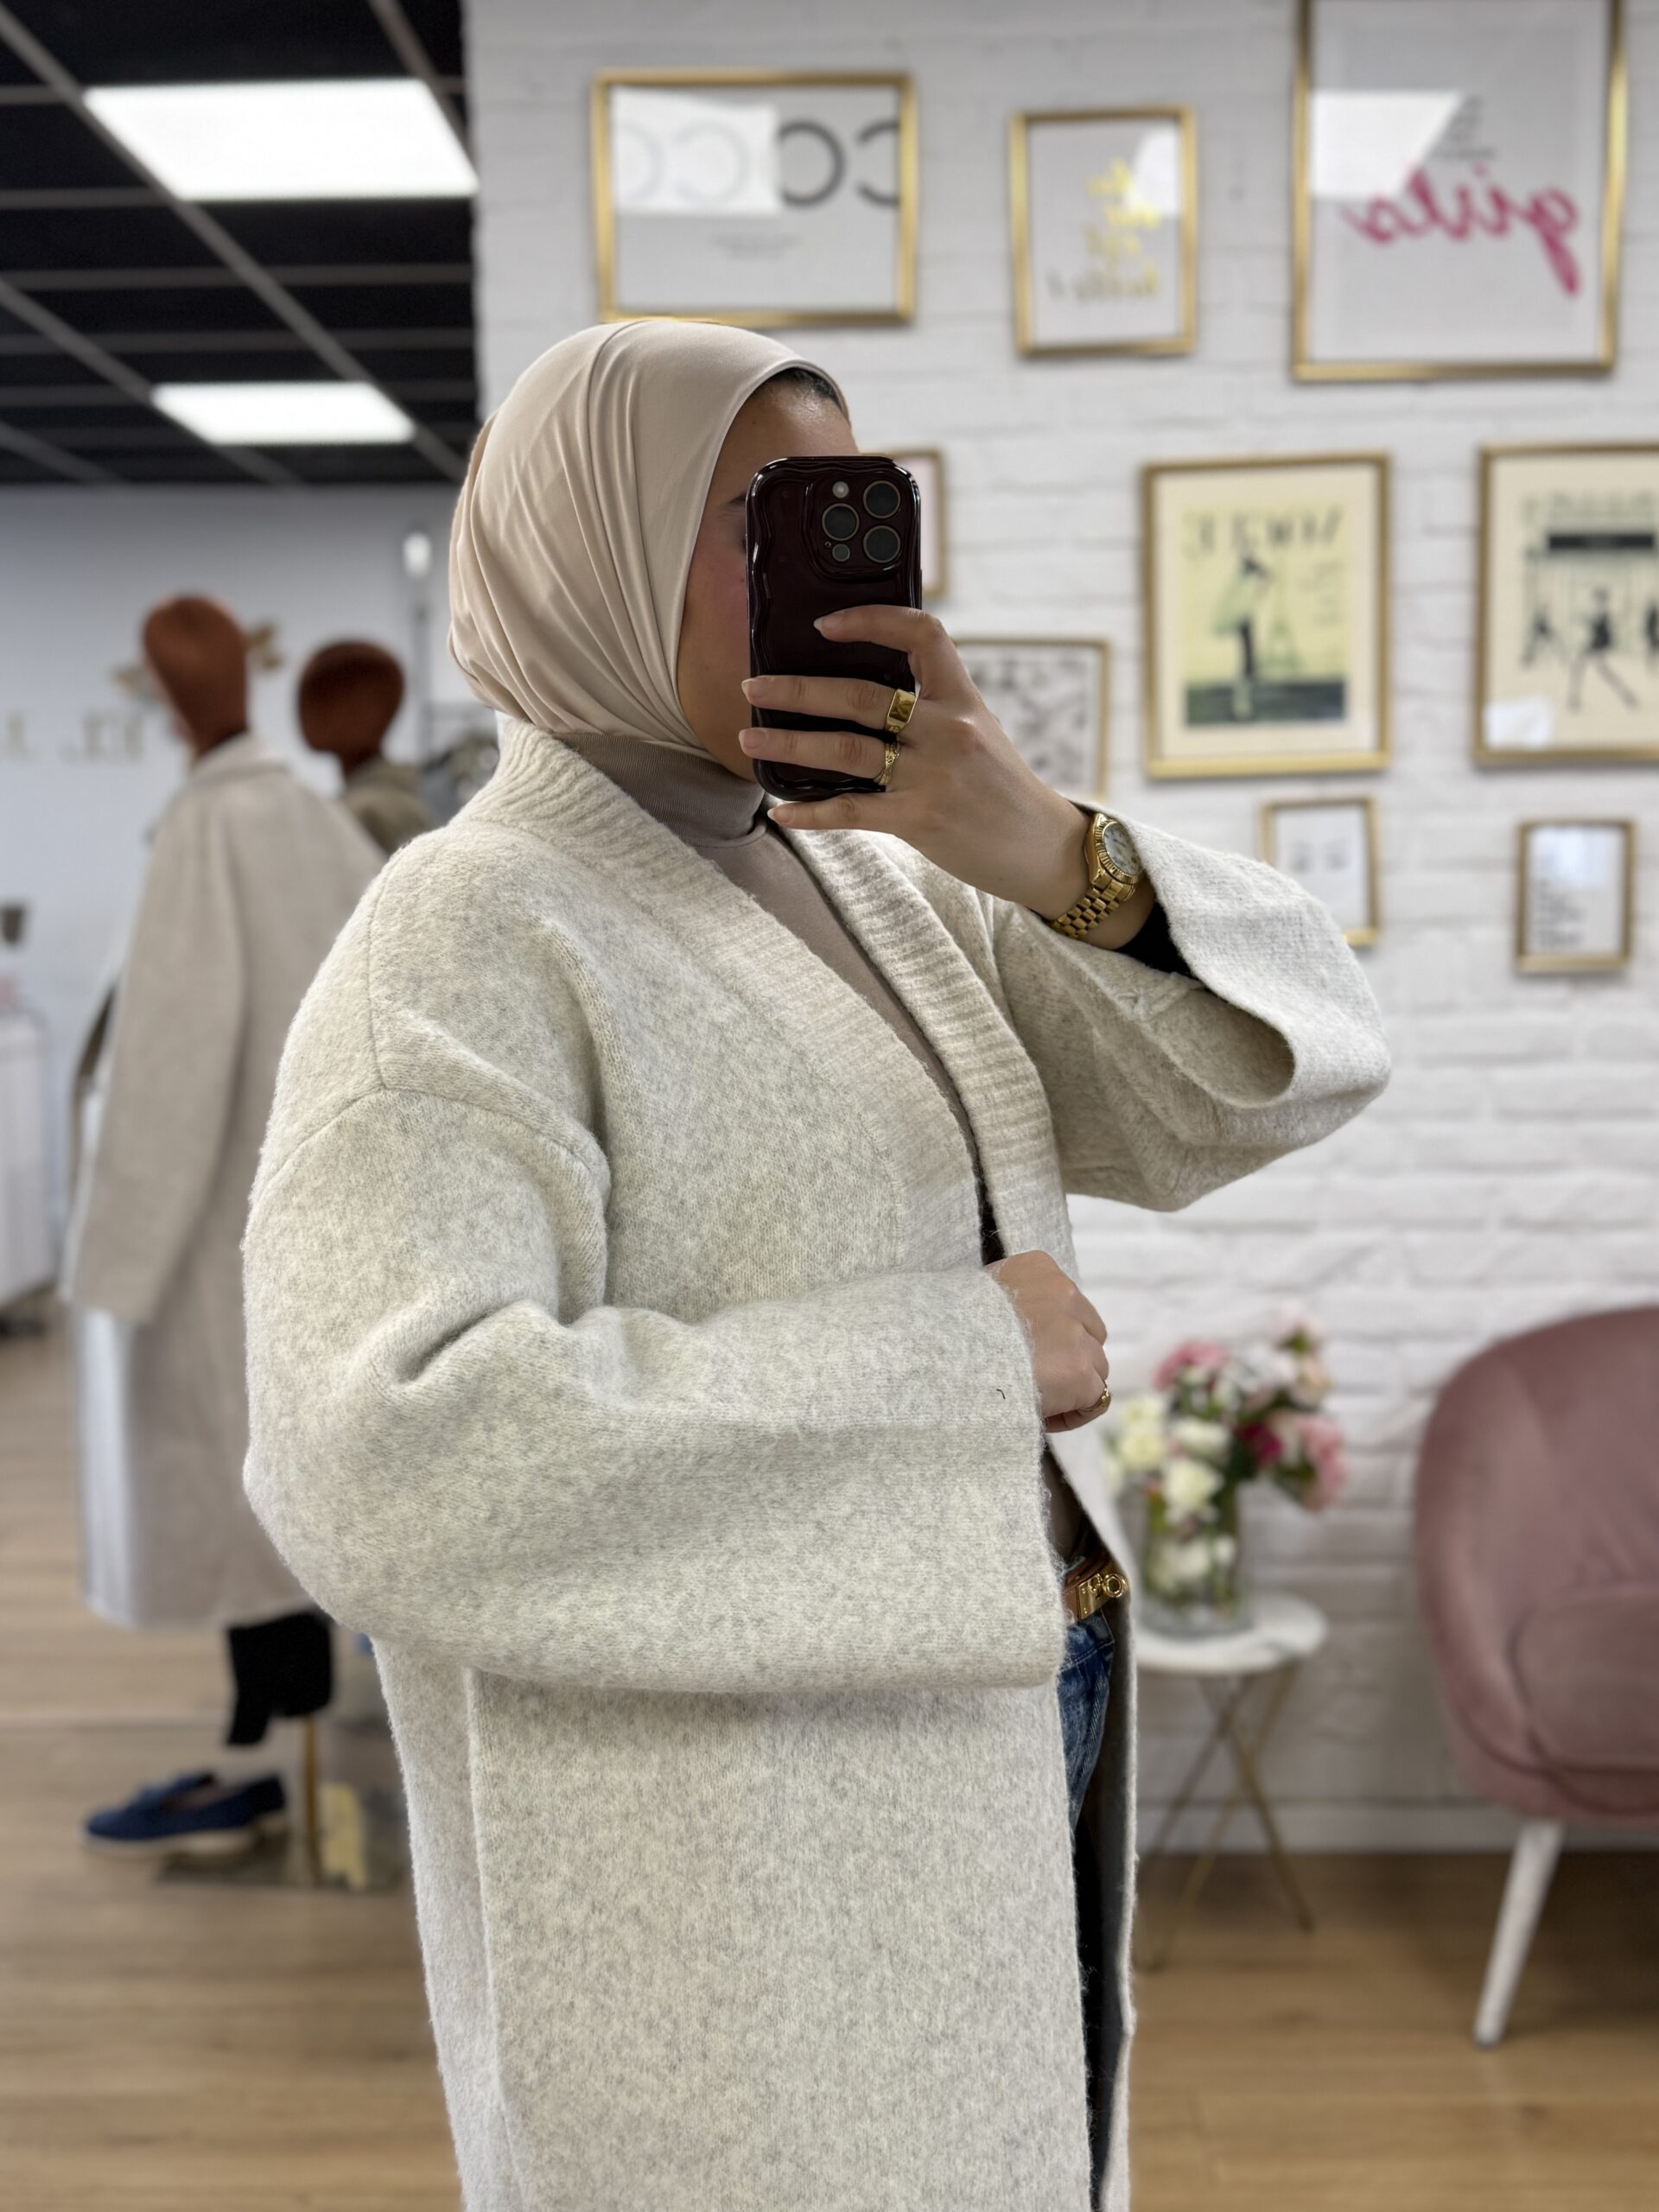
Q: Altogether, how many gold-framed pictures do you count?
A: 9